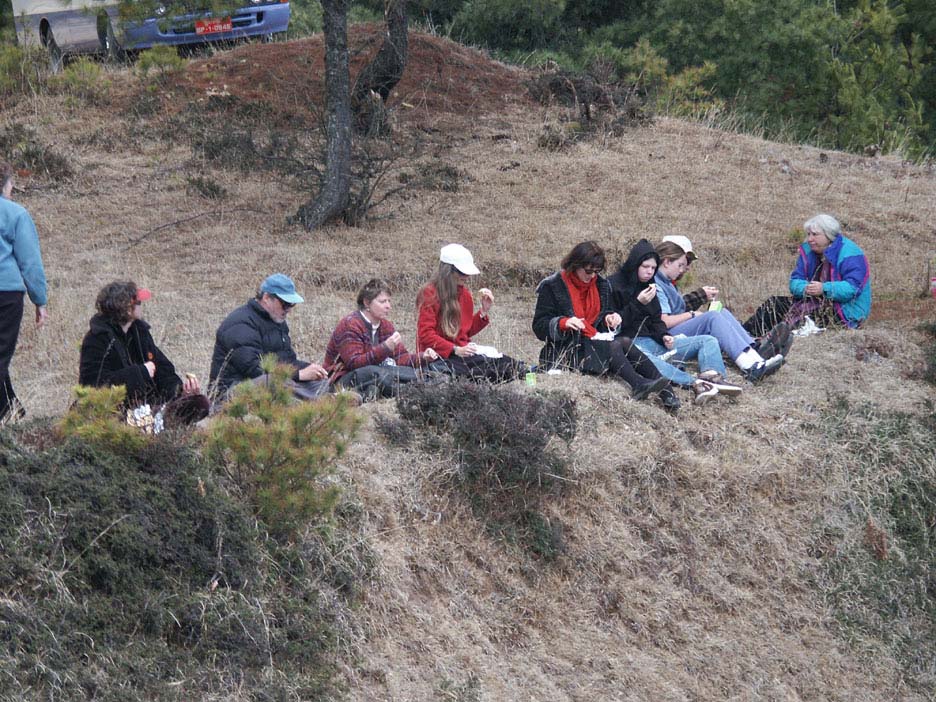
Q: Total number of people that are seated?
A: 9